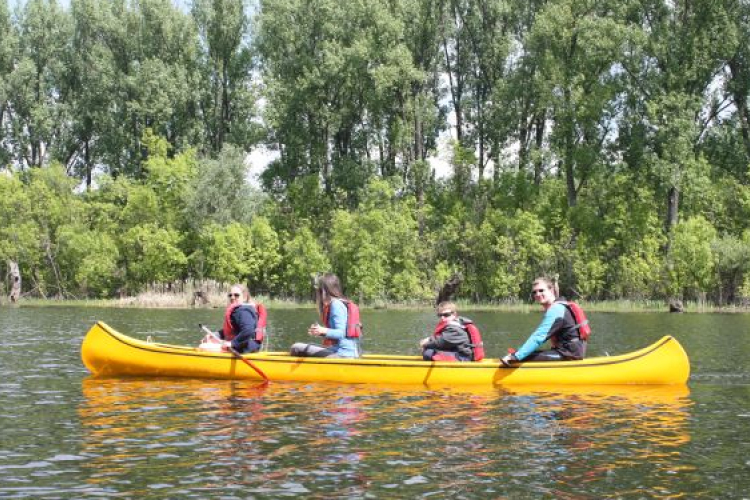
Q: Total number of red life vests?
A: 4